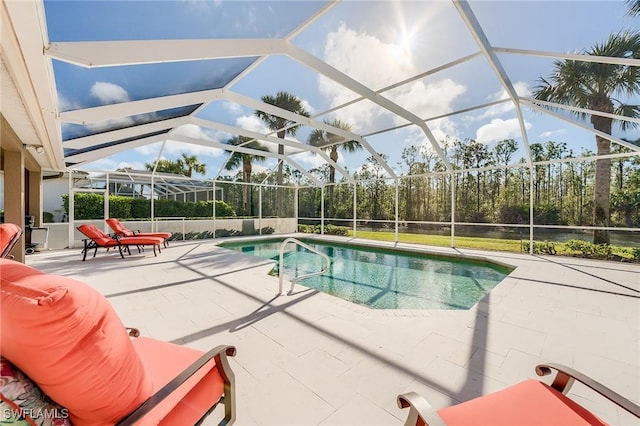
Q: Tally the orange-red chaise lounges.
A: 2